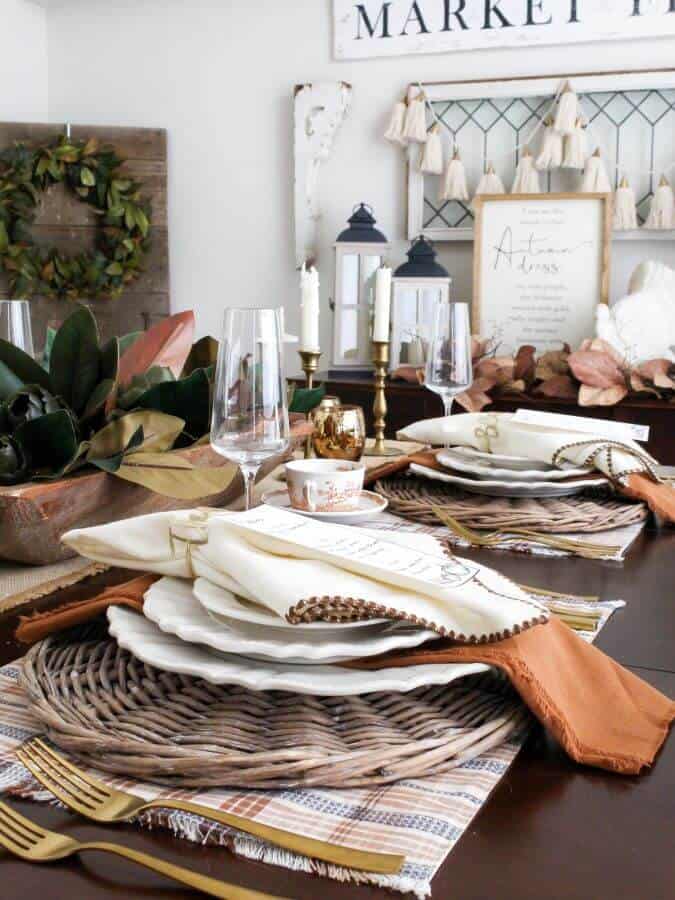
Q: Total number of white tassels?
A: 12